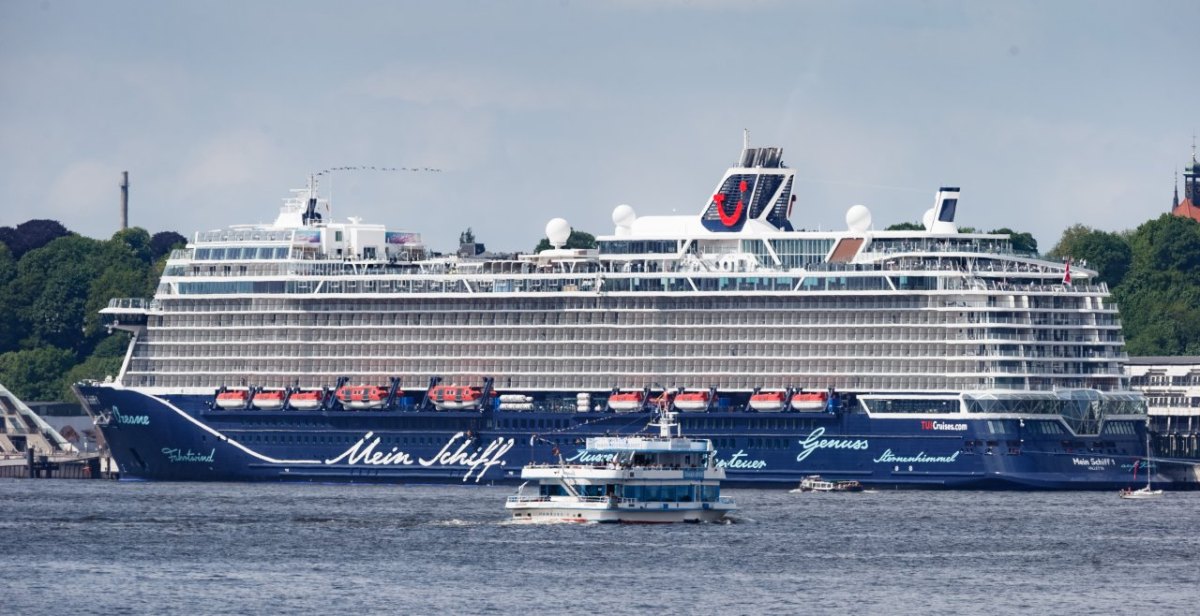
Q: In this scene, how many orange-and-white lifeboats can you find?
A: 9